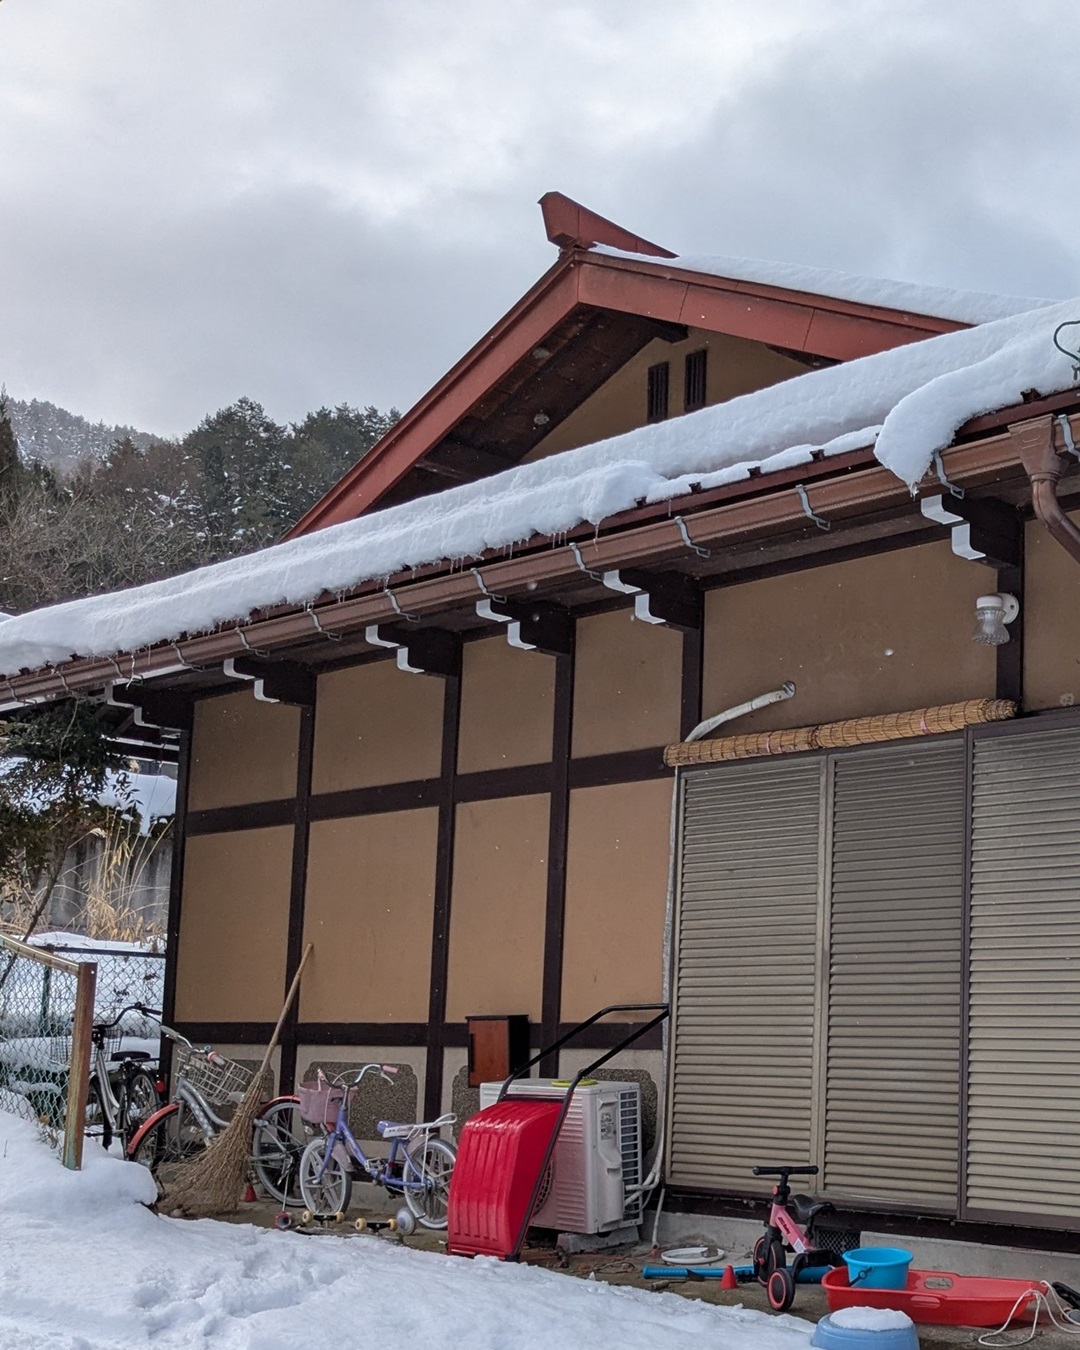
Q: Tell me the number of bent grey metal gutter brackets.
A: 13